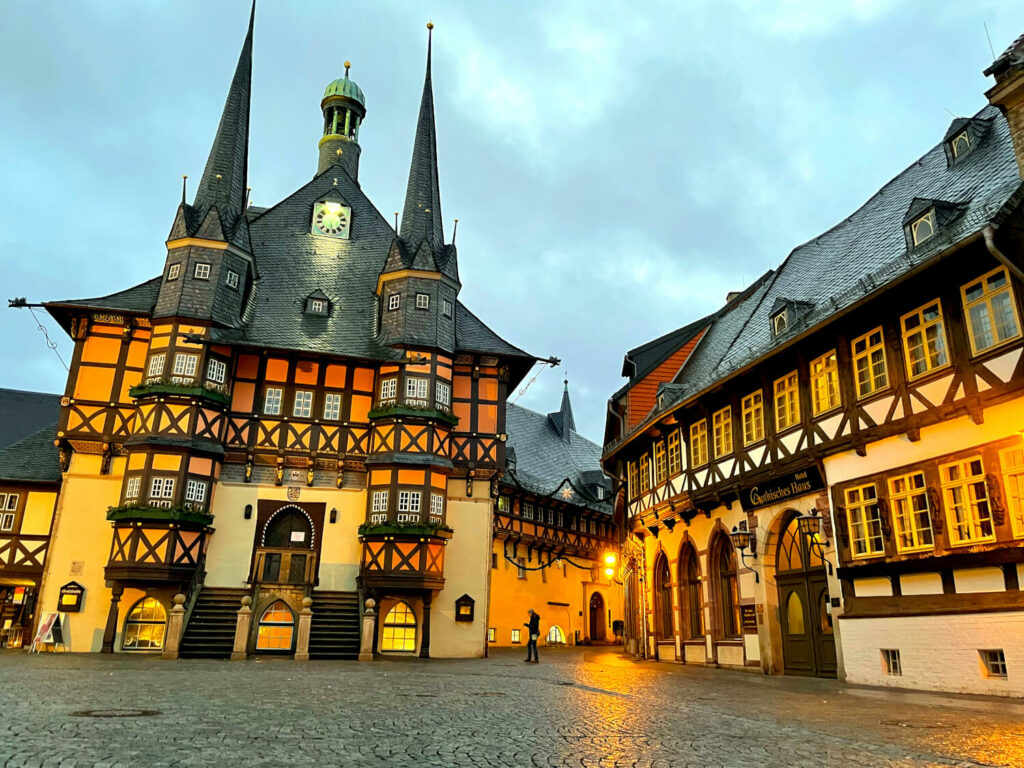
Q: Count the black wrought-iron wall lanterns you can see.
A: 2